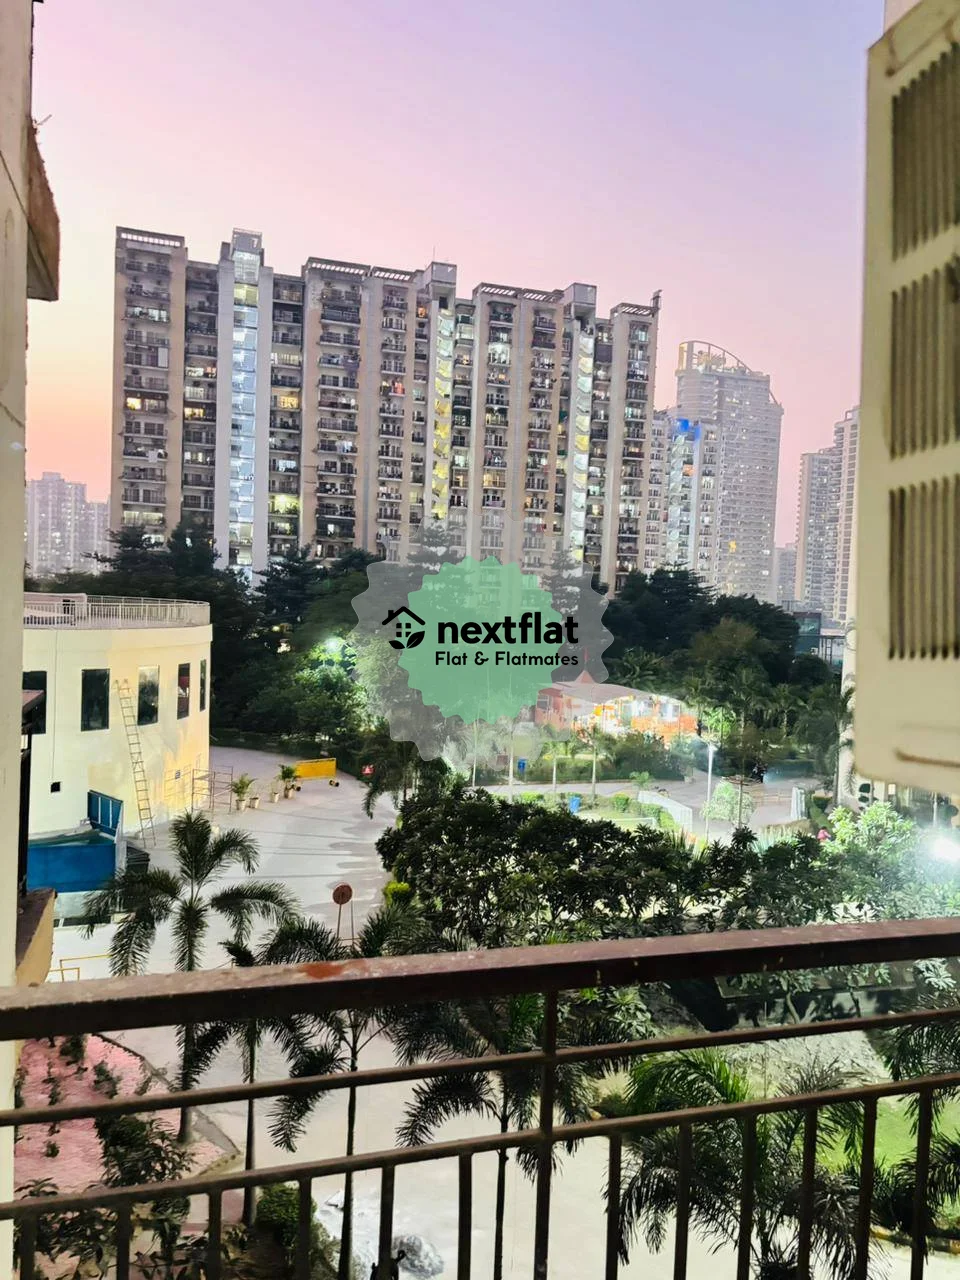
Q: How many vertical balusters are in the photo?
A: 13